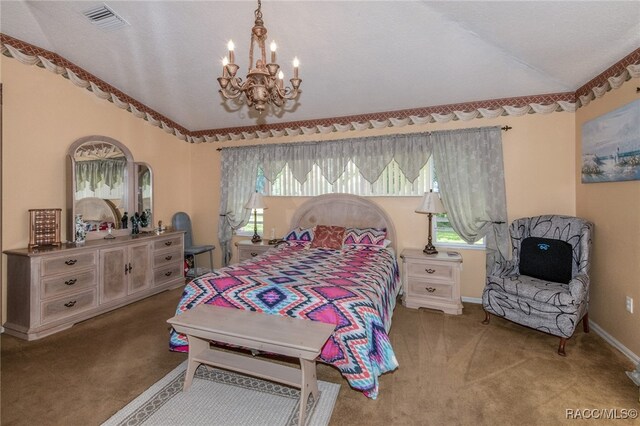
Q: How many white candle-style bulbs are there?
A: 5